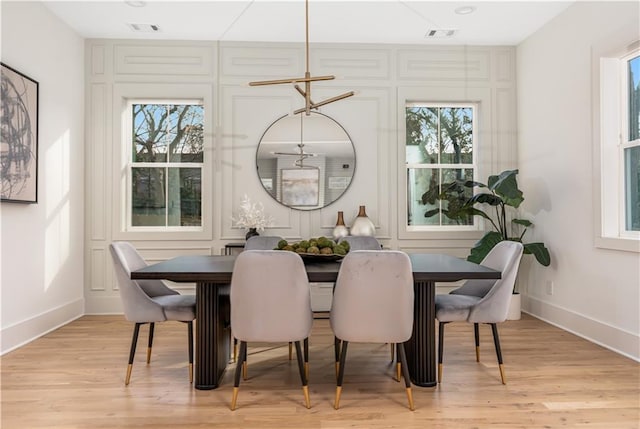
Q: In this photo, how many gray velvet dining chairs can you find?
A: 6